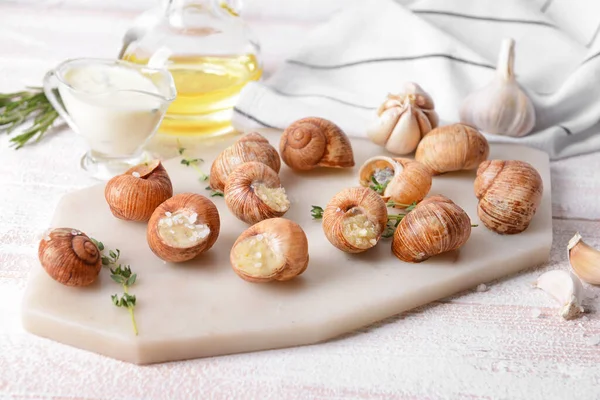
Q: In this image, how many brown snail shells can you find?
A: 12